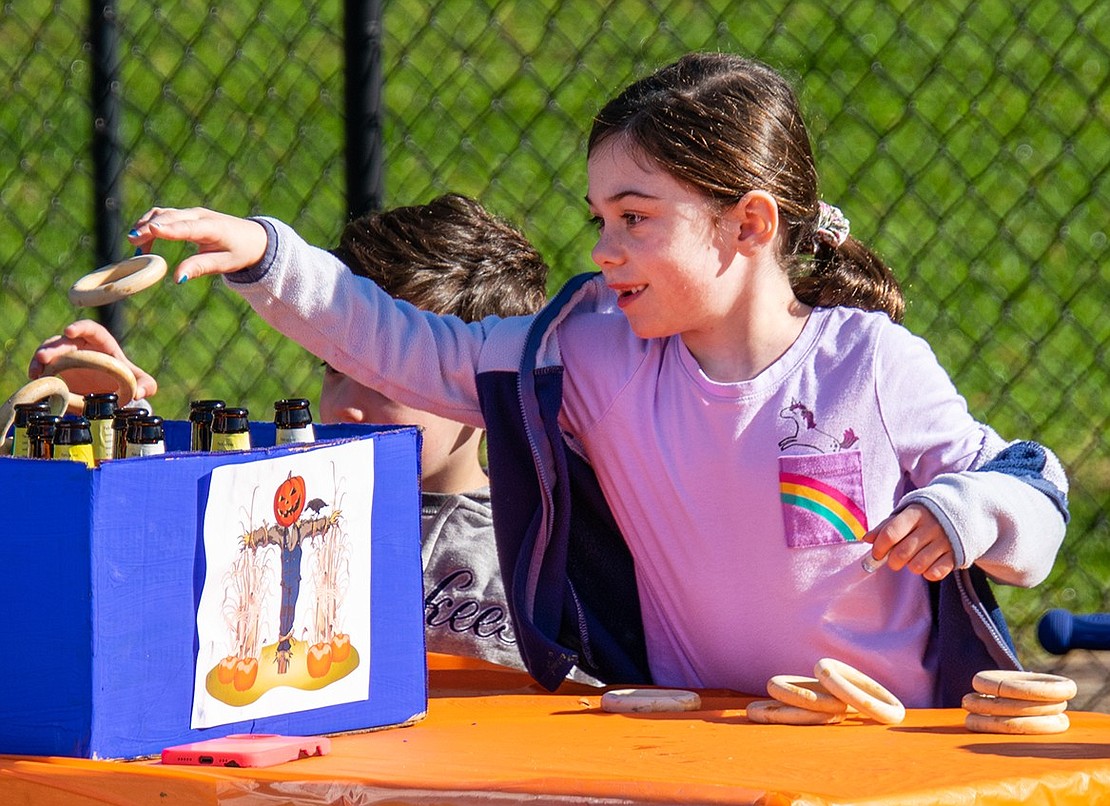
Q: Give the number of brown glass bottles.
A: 9